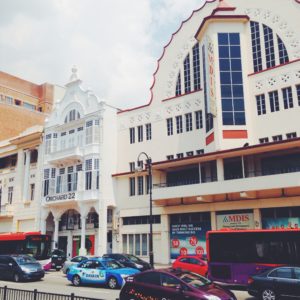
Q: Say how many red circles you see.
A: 4